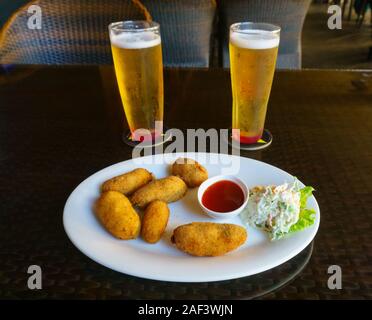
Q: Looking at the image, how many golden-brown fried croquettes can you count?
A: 6